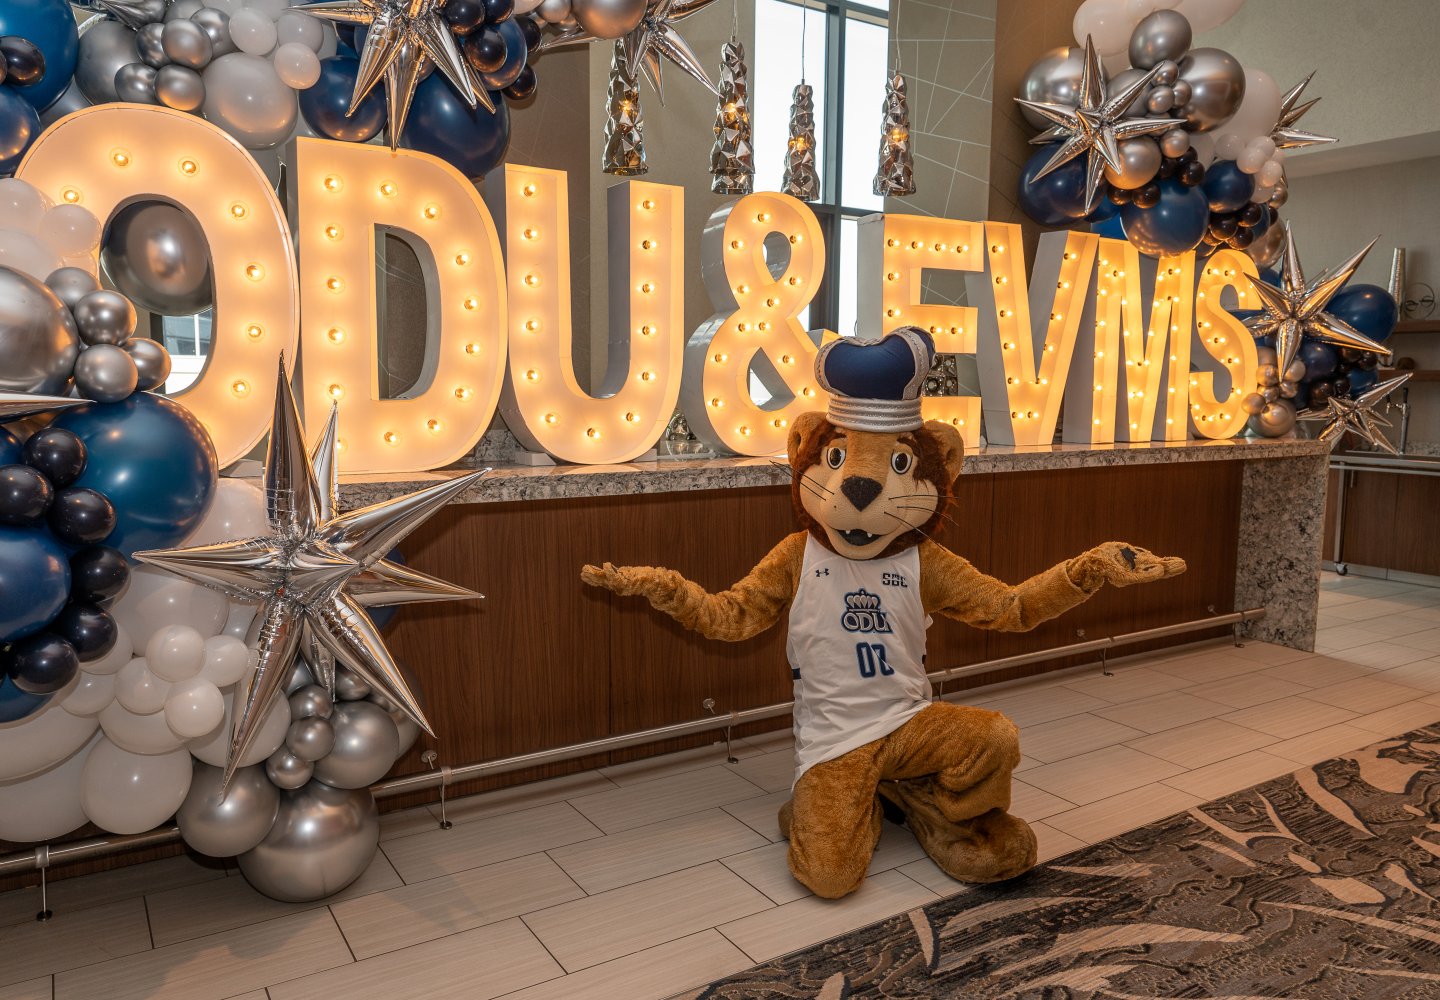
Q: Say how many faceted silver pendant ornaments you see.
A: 4